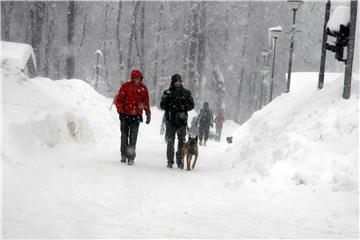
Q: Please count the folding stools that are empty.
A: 0